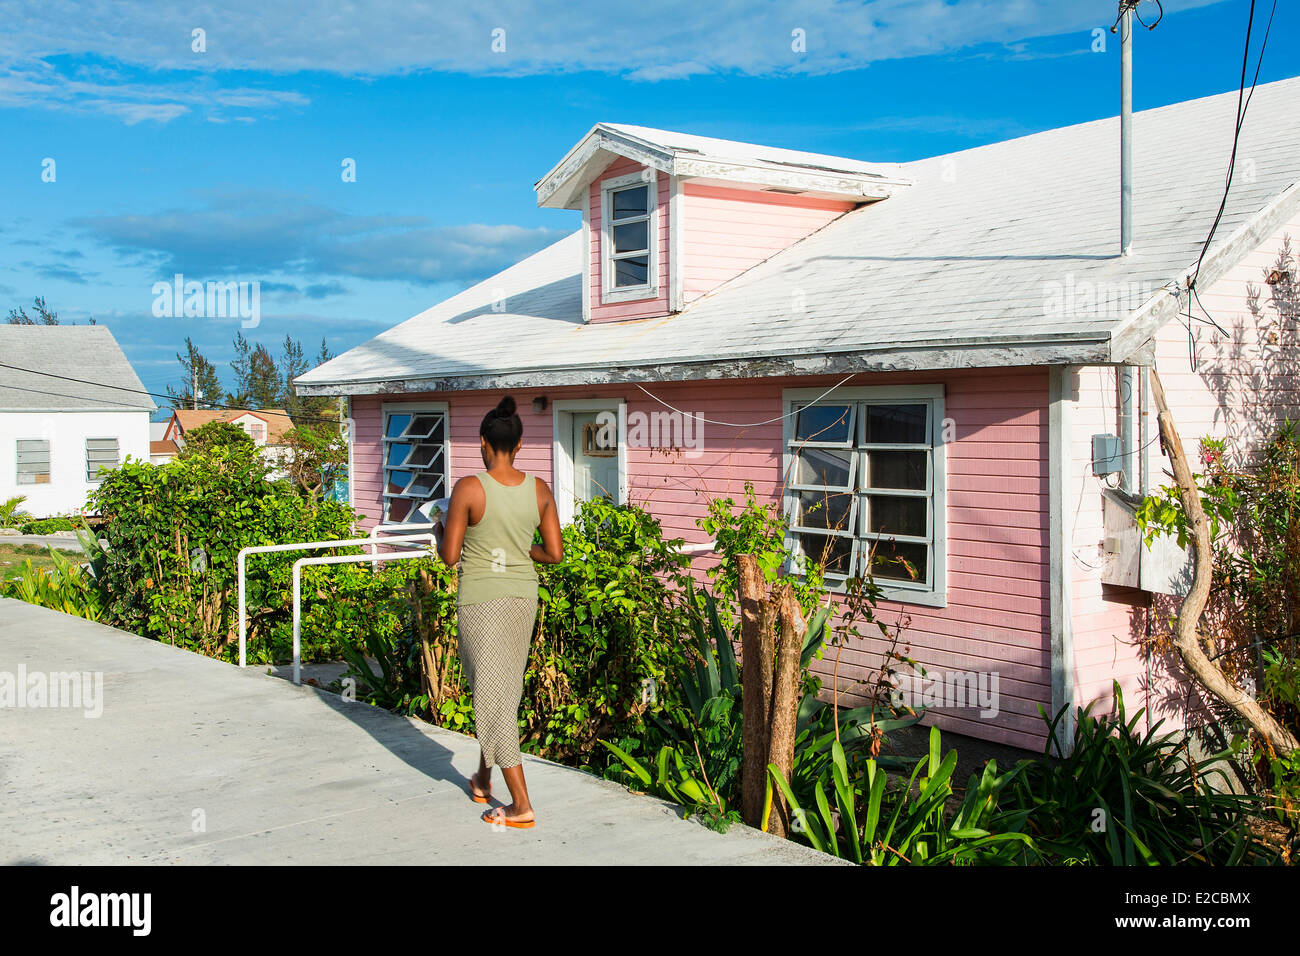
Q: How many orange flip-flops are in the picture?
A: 2